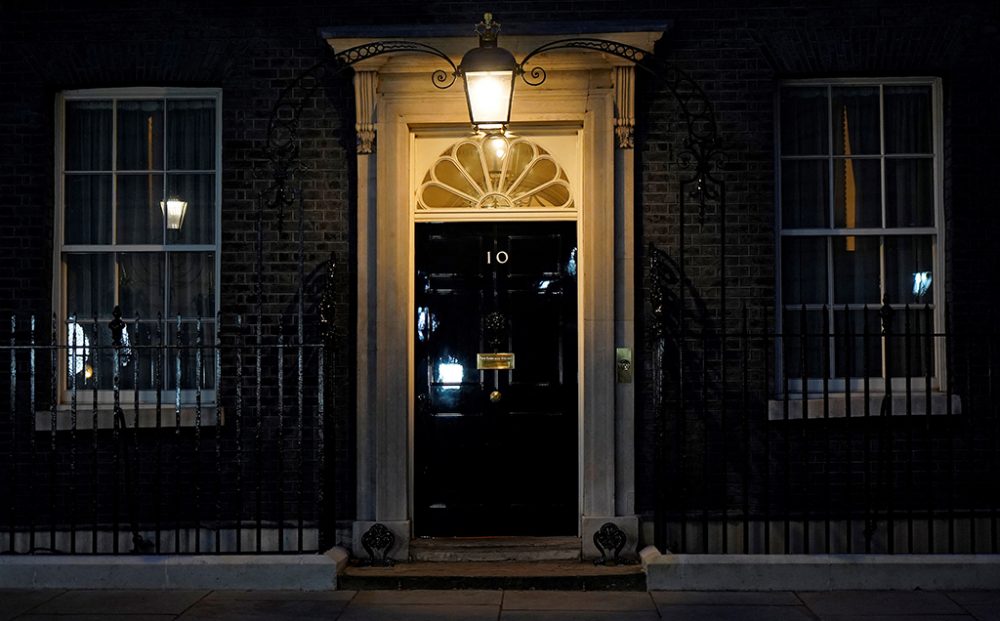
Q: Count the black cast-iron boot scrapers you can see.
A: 2